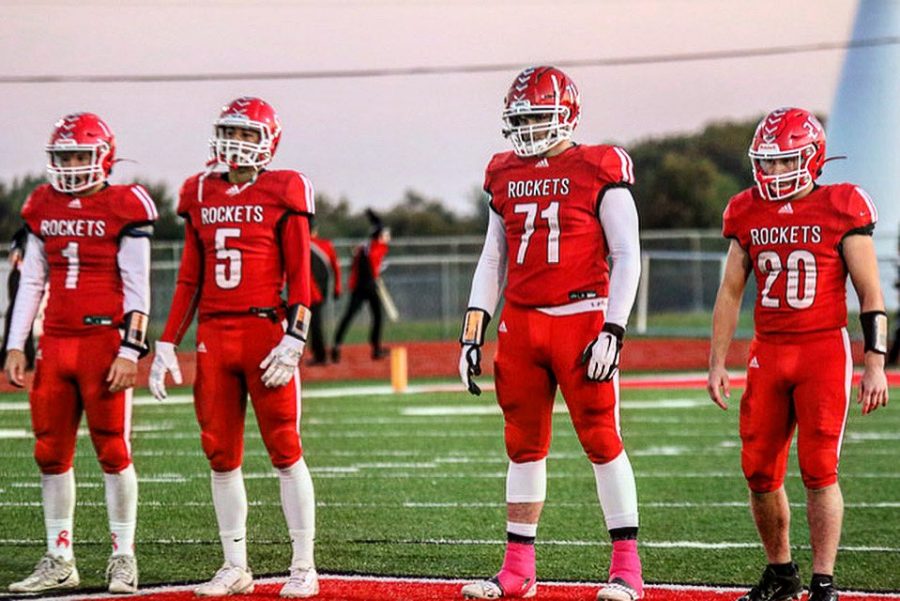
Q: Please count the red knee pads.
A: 8